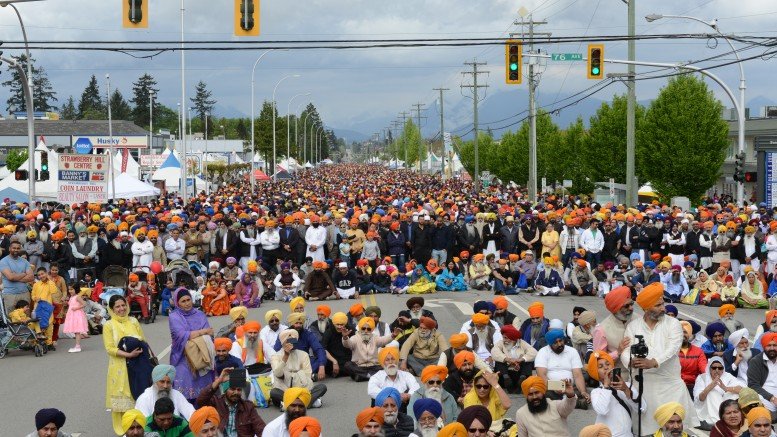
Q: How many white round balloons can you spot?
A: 0